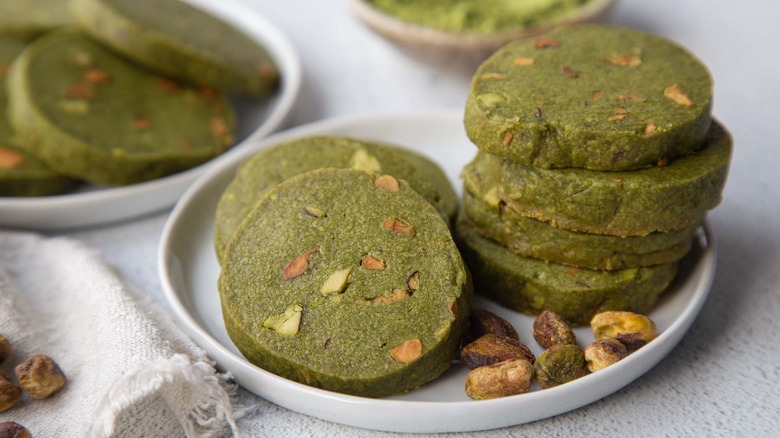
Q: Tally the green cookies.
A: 10